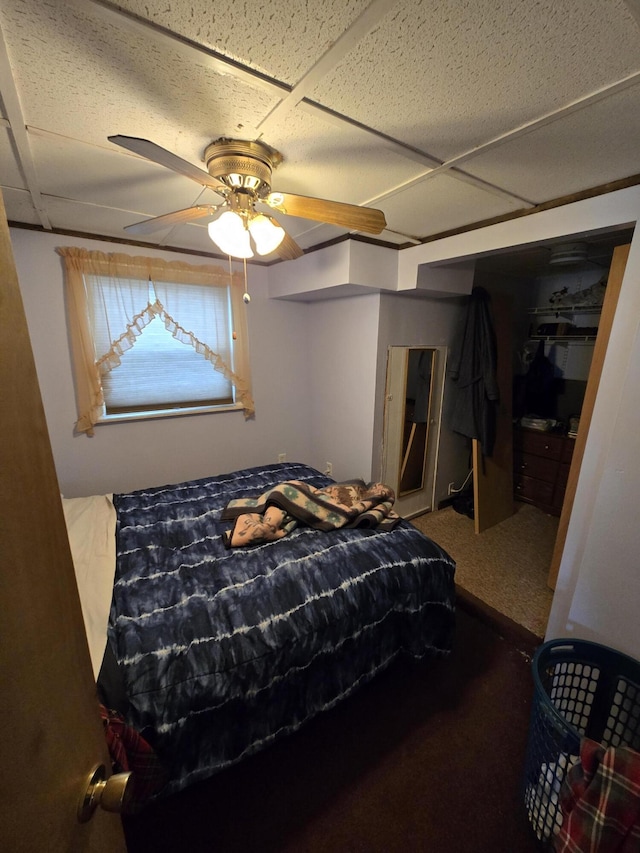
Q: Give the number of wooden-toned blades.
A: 4